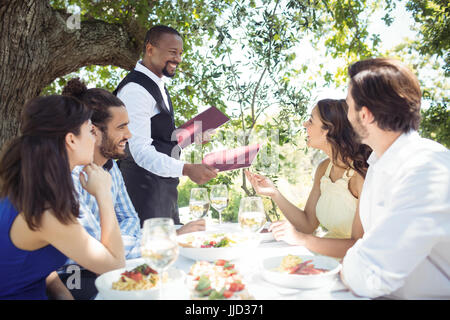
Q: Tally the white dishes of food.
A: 4